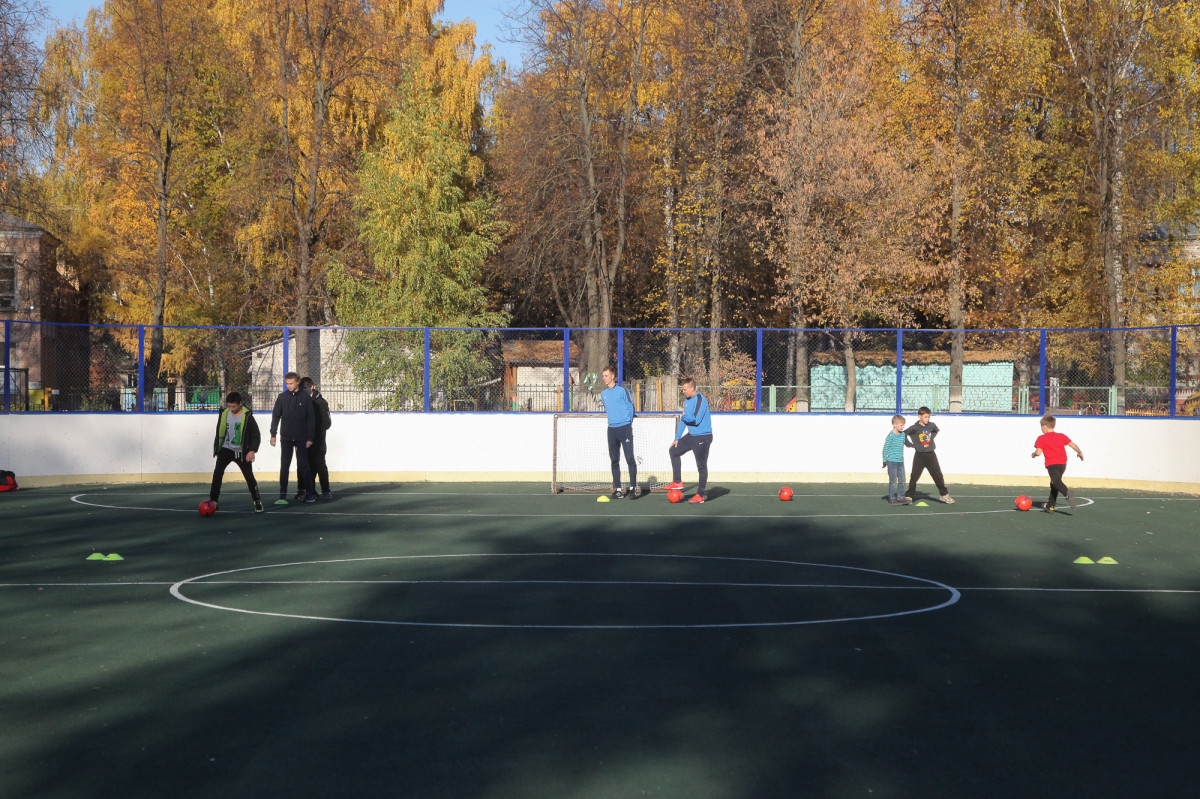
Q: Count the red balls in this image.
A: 4